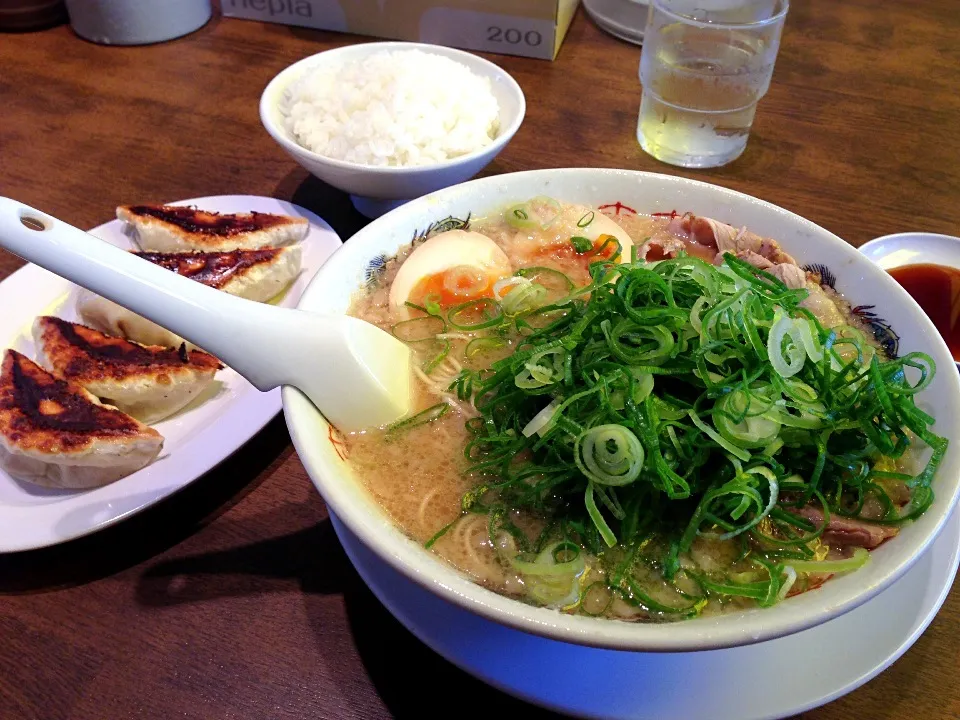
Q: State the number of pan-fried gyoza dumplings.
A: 5